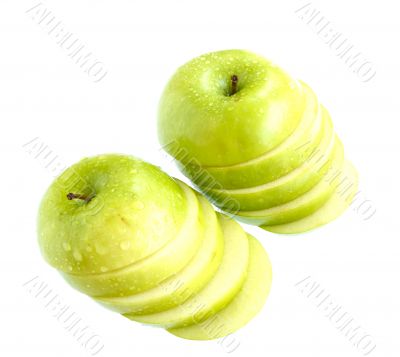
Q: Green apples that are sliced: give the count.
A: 2